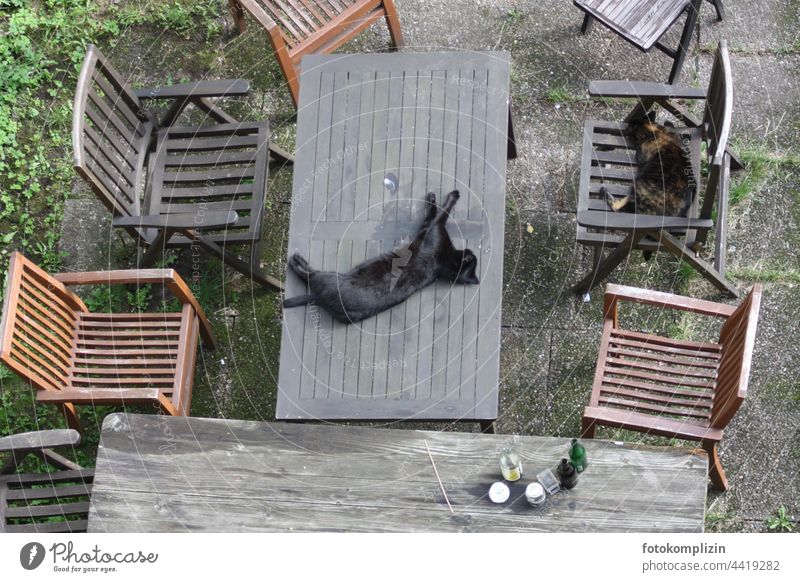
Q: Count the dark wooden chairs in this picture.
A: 4